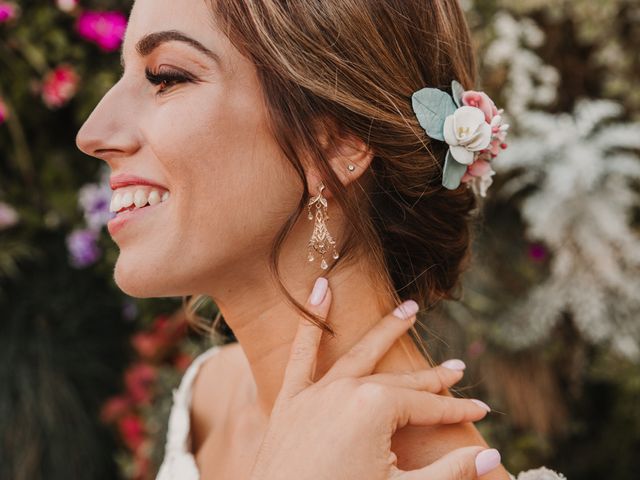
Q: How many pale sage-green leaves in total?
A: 3